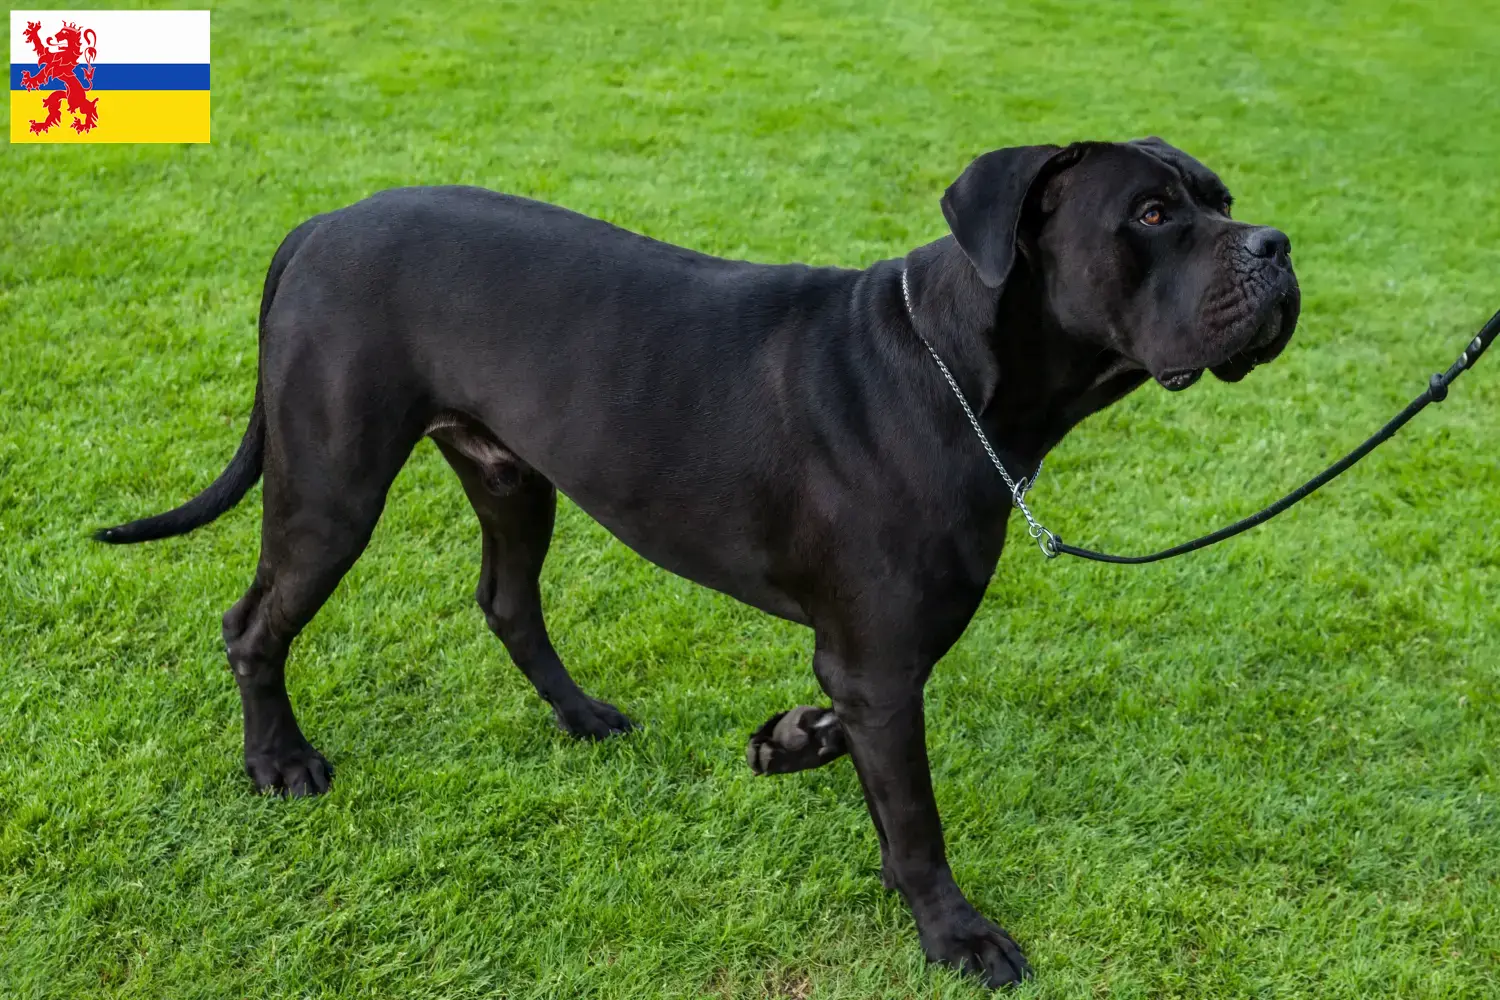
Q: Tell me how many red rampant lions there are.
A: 1